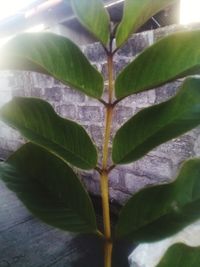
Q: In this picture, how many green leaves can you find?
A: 9